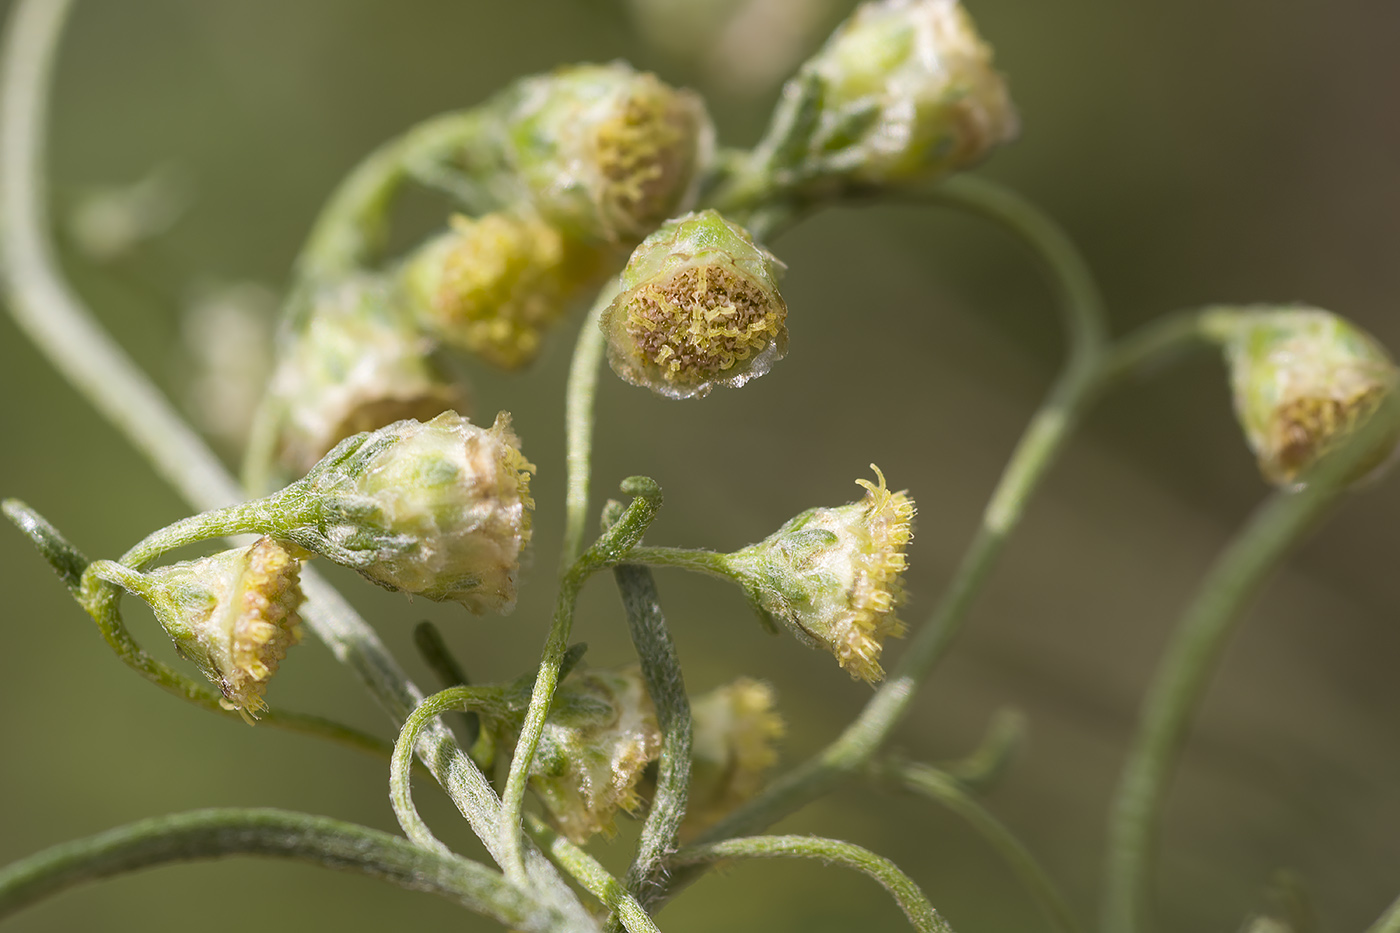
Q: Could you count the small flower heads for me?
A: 11